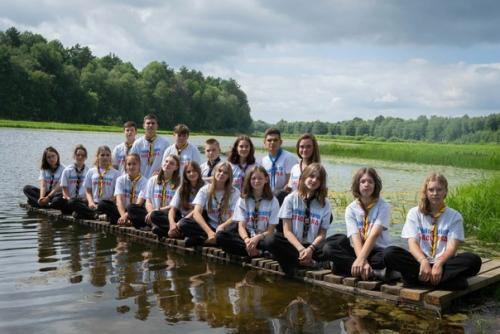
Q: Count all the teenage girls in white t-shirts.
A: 13